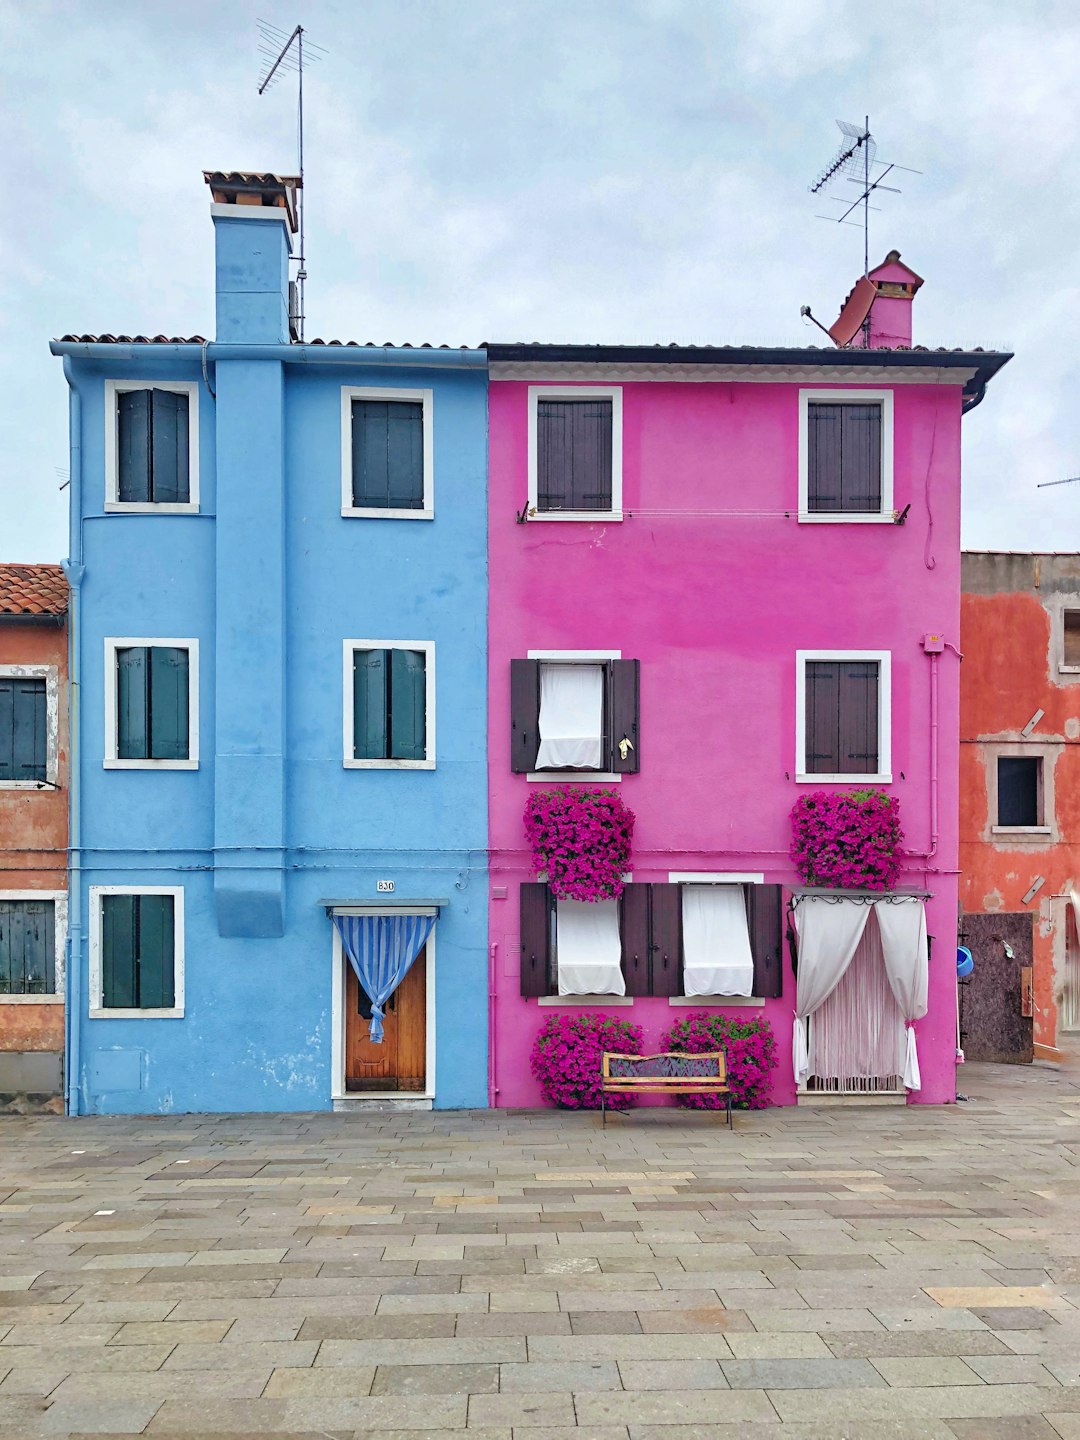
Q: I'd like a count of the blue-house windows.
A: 5